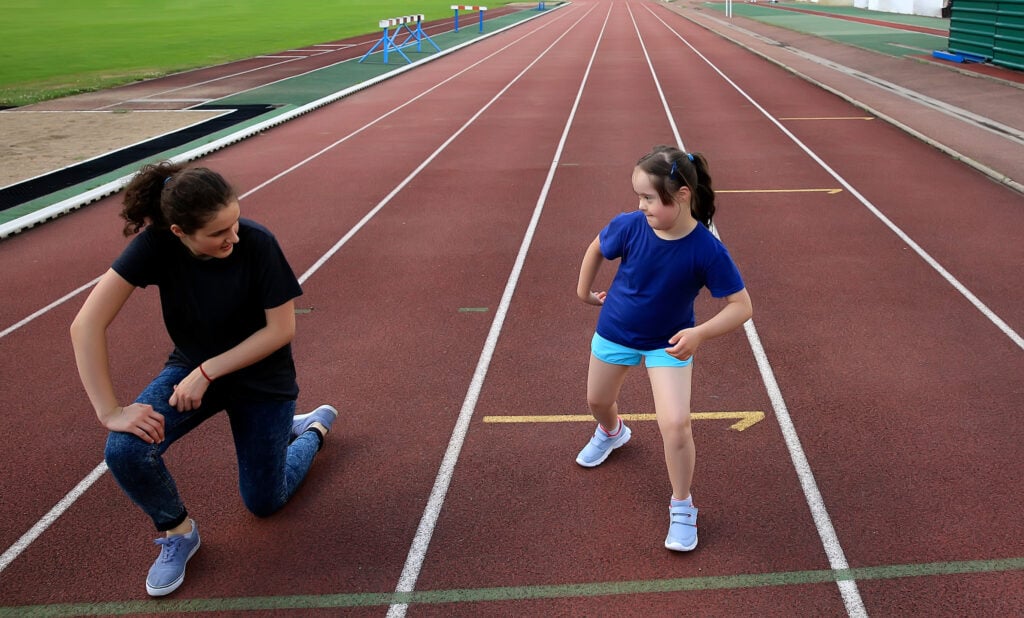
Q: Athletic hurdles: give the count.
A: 2